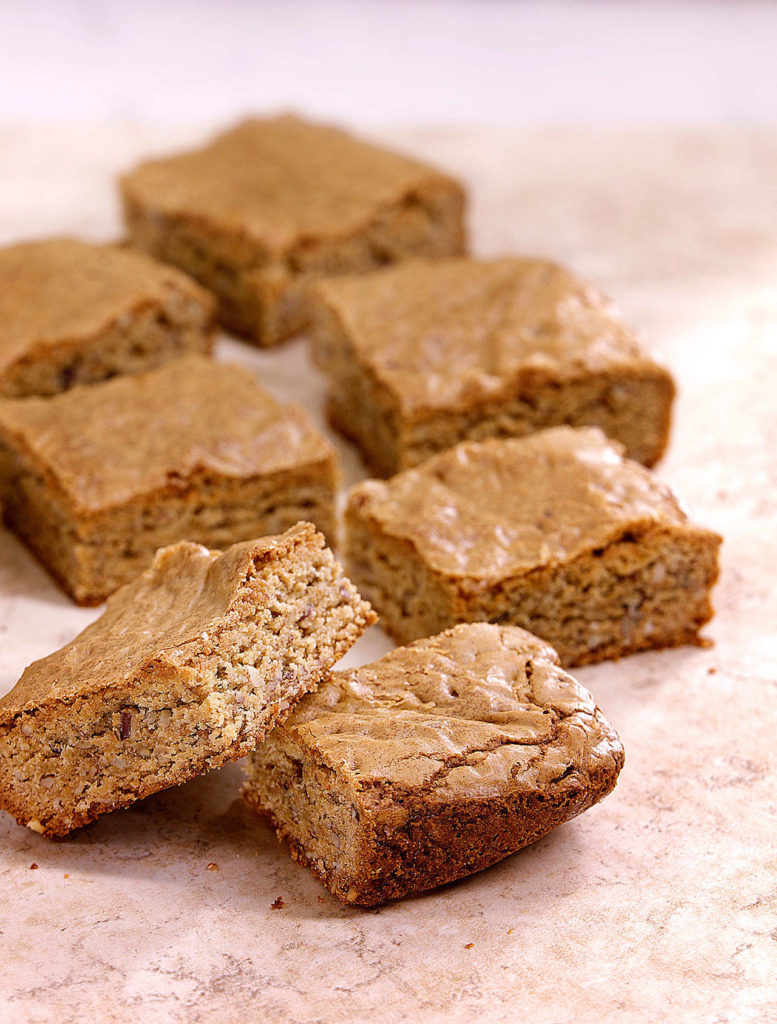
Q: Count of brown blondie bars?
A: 7